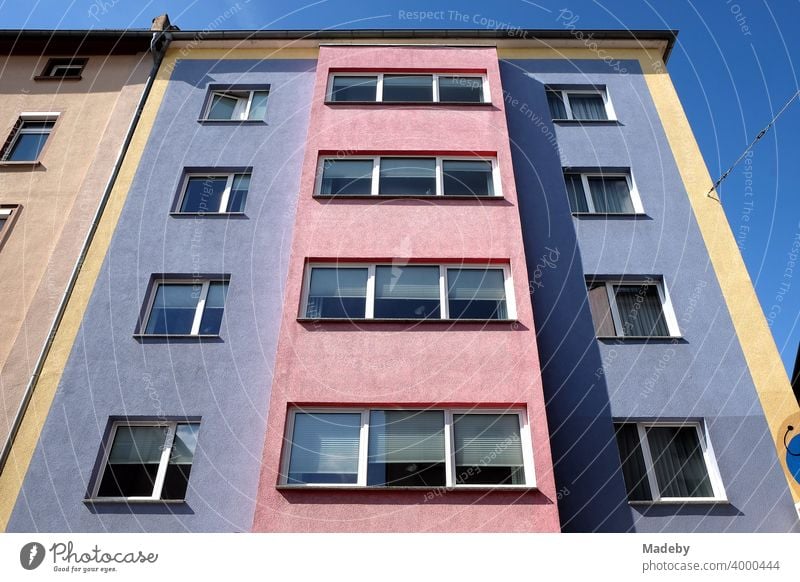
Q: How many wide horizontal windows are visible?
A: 4